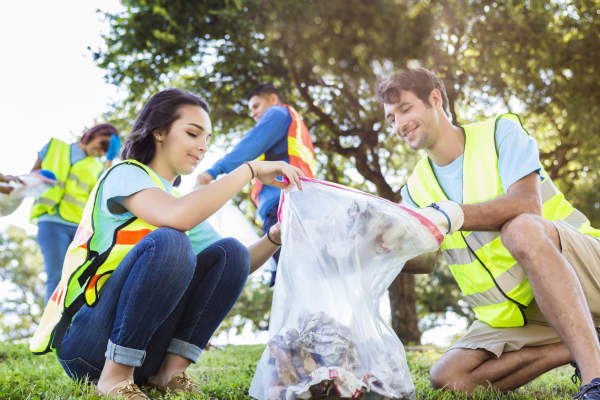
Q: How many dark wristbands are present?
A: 2